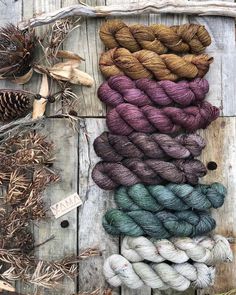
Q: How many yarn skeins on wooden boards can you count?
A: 10